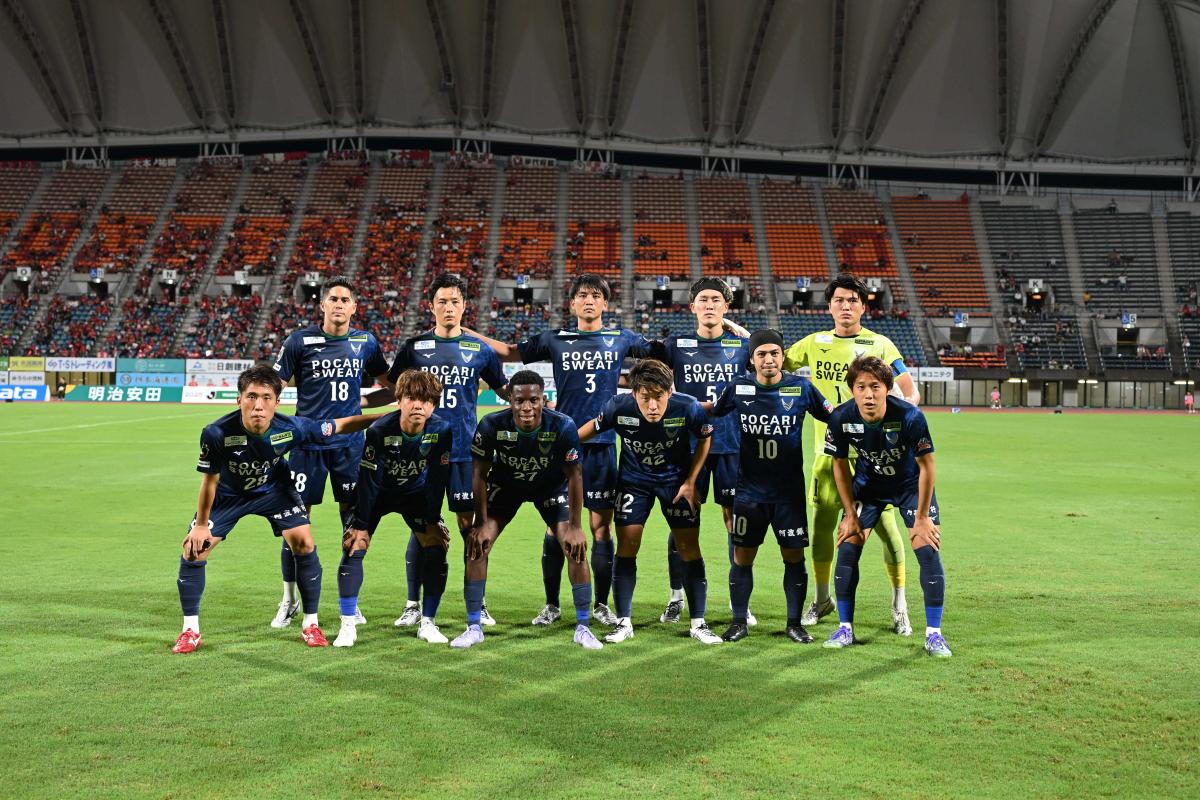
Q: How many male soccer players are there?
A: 11